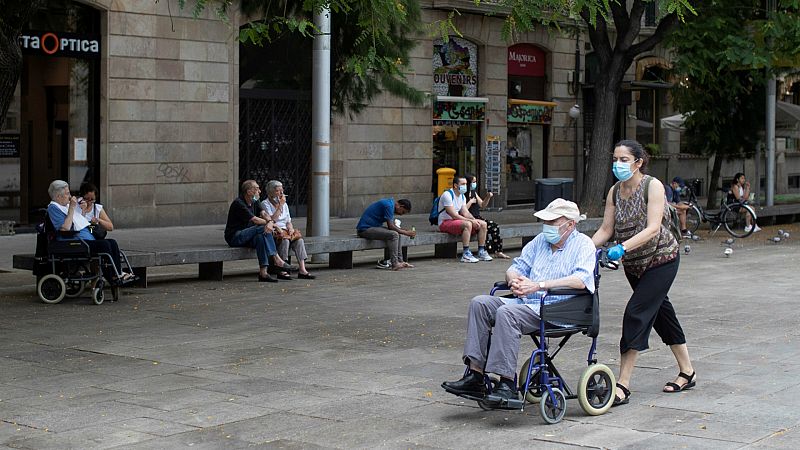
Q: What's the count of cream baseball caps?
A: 1